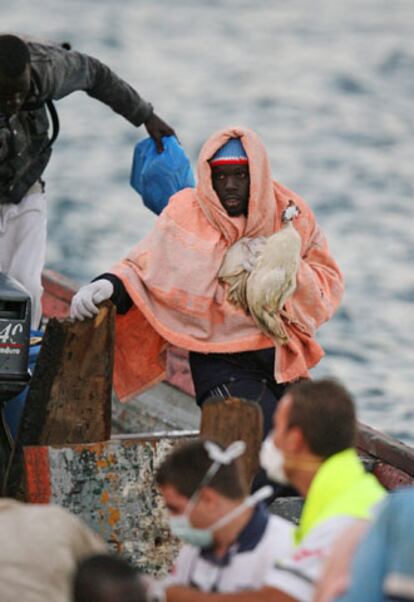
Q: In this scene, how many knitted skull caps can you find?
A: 1